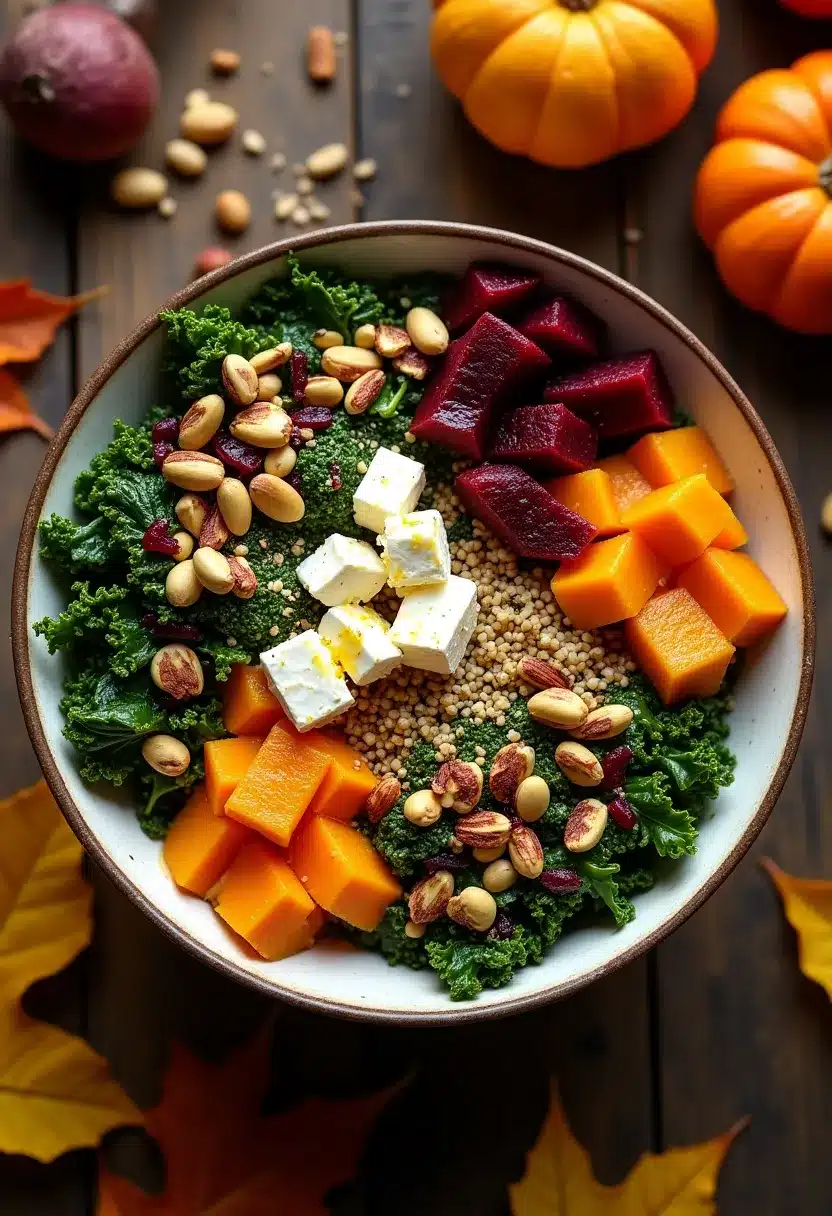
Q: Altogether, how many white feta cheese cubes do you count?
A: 6